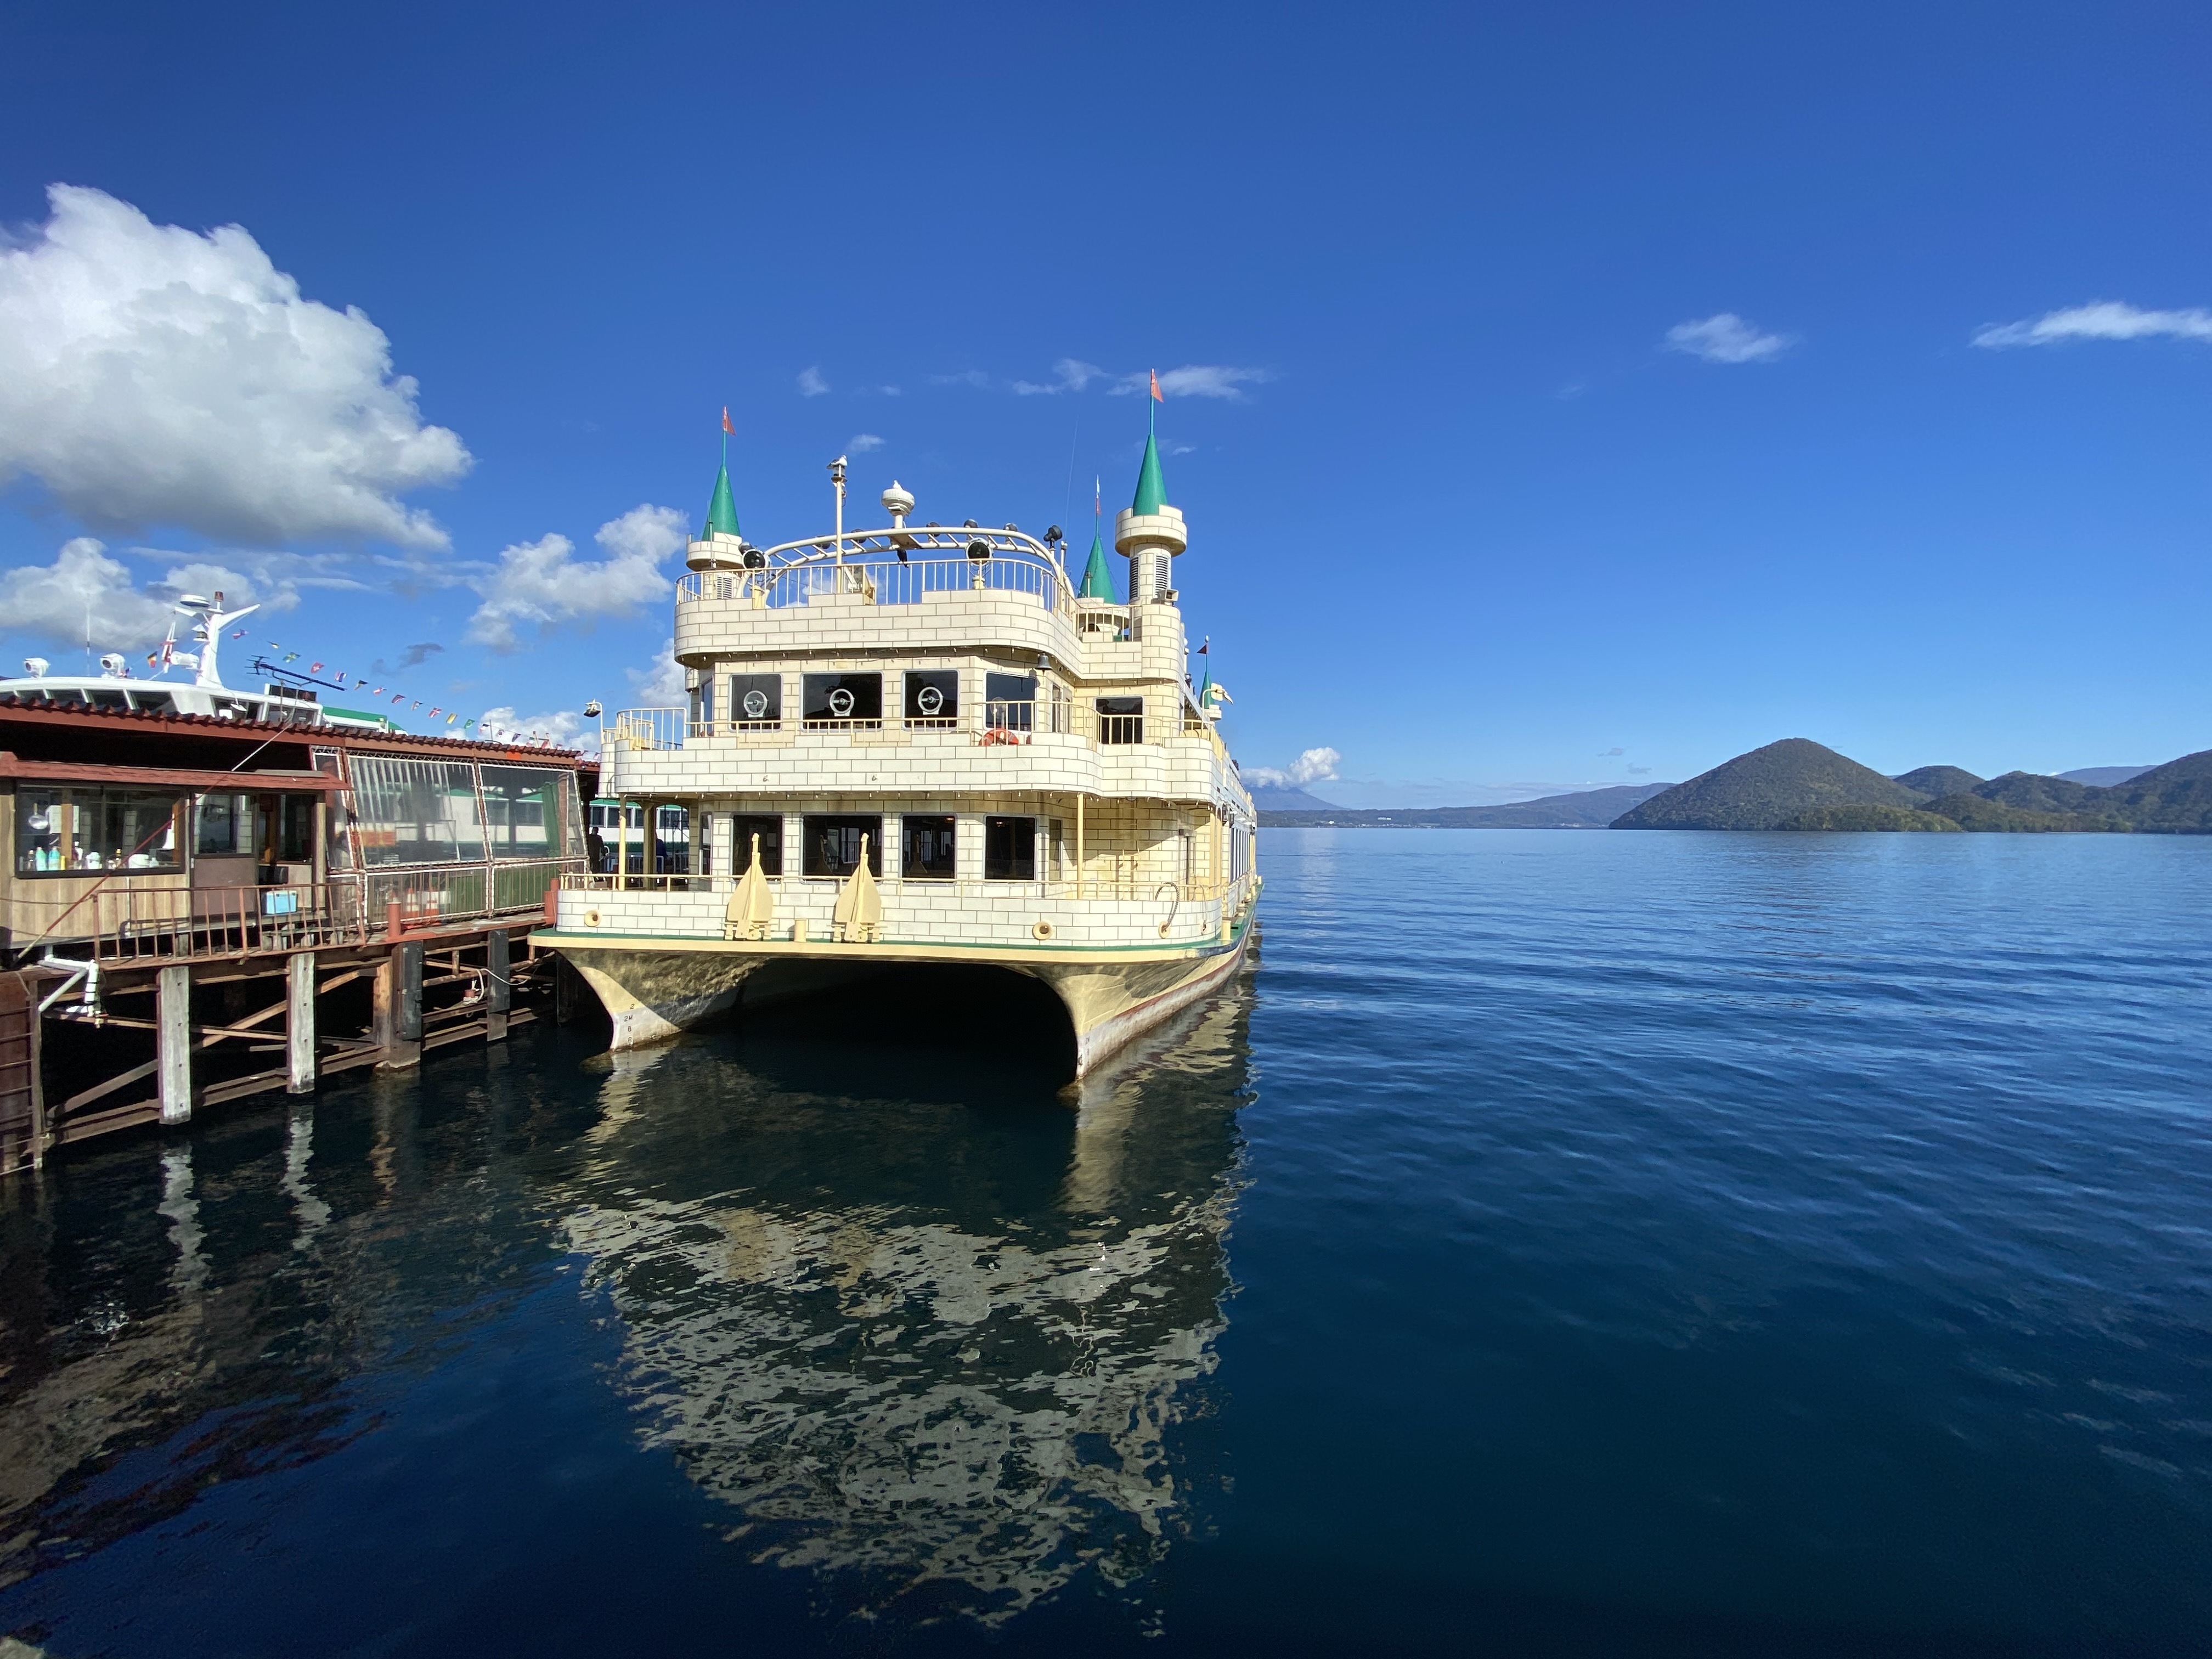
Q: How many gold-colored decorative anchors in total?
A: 2